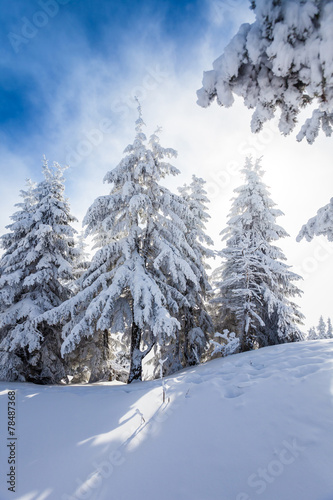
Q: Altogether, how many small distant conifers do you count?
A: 3